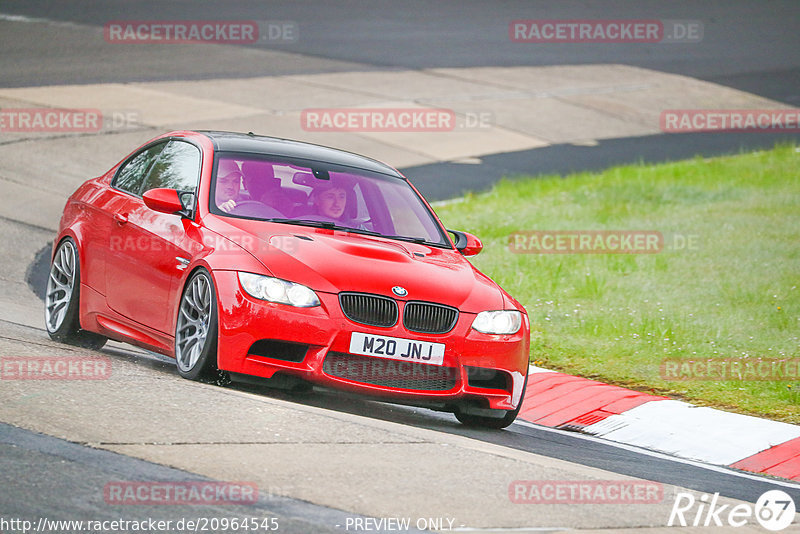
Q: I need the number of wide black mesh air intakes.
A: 1